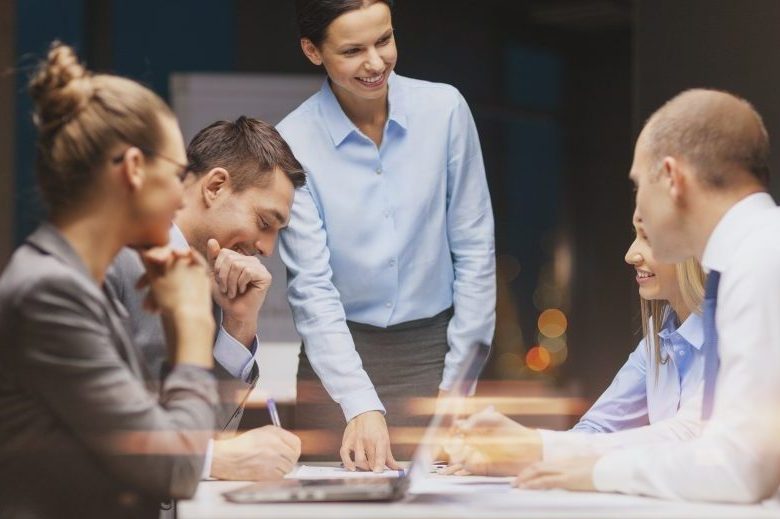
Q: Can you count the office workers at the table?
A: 5